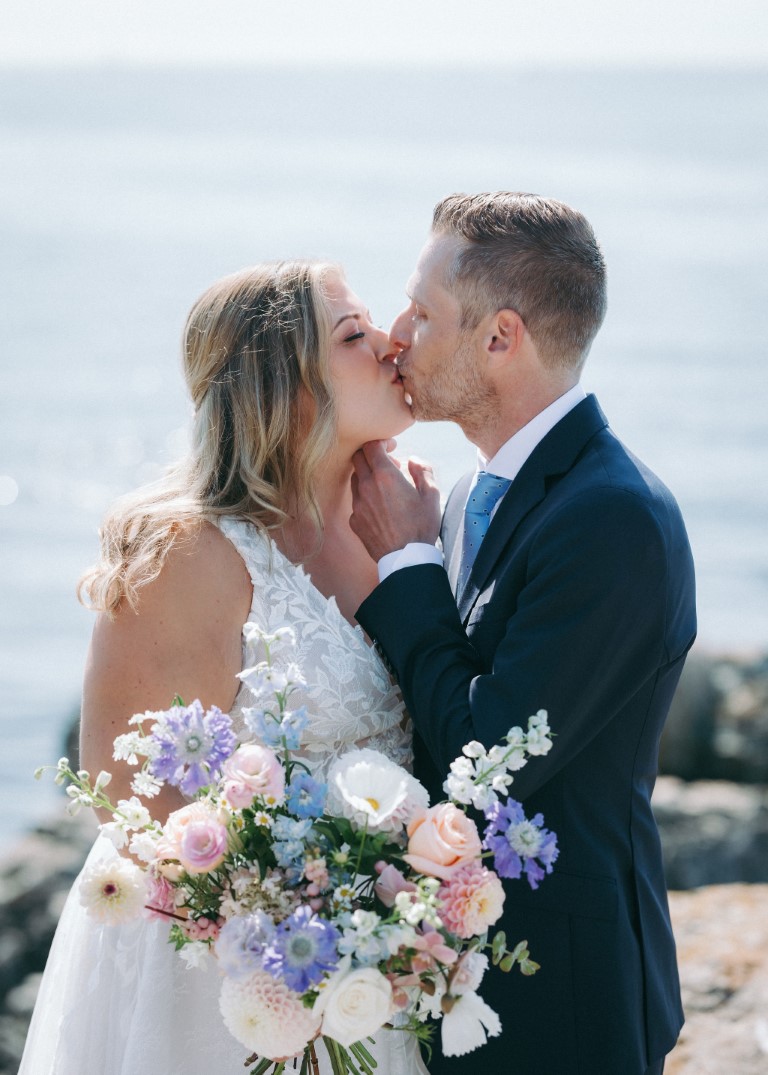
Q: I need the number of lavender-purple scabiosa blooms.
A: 3